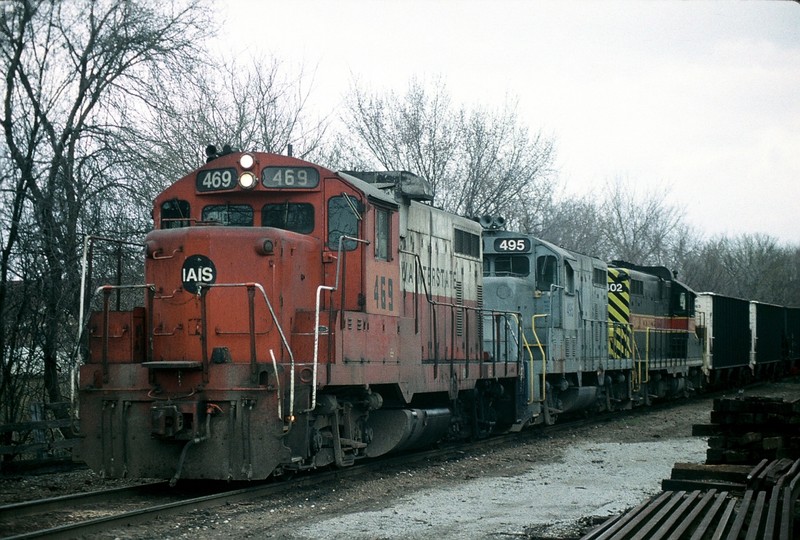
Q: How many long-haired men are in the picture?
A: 0